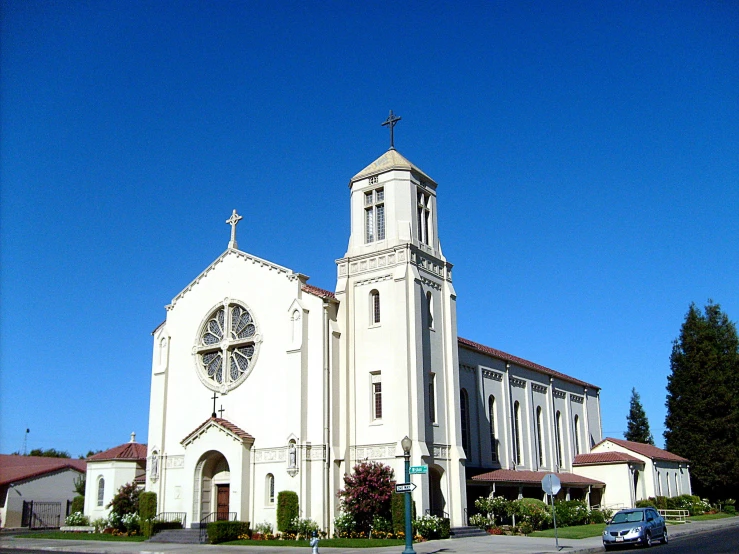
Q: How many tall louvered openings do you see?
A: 2